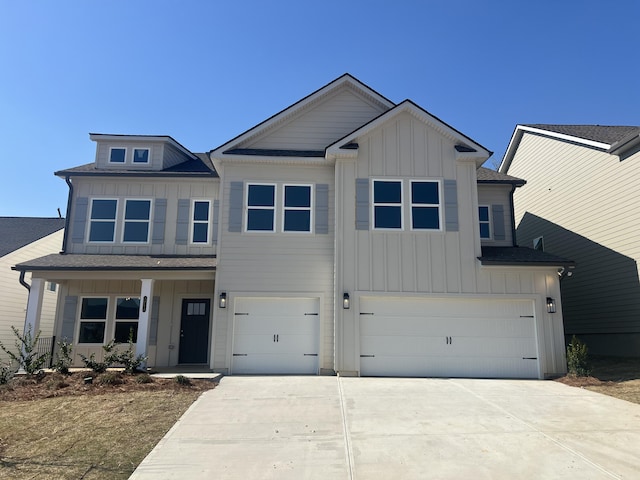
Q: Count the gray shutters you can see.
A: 11